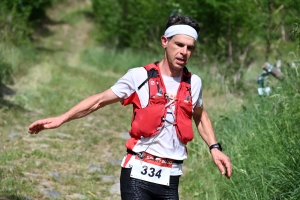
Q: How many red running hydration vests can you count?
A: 1